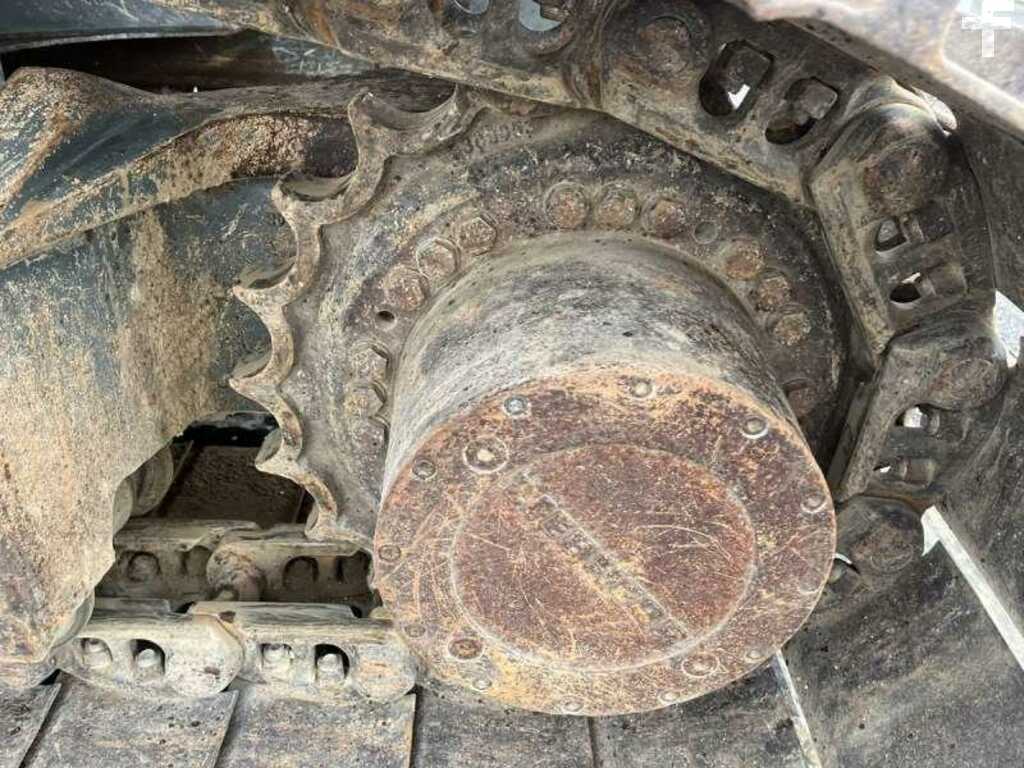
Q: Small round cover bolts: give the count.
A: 12